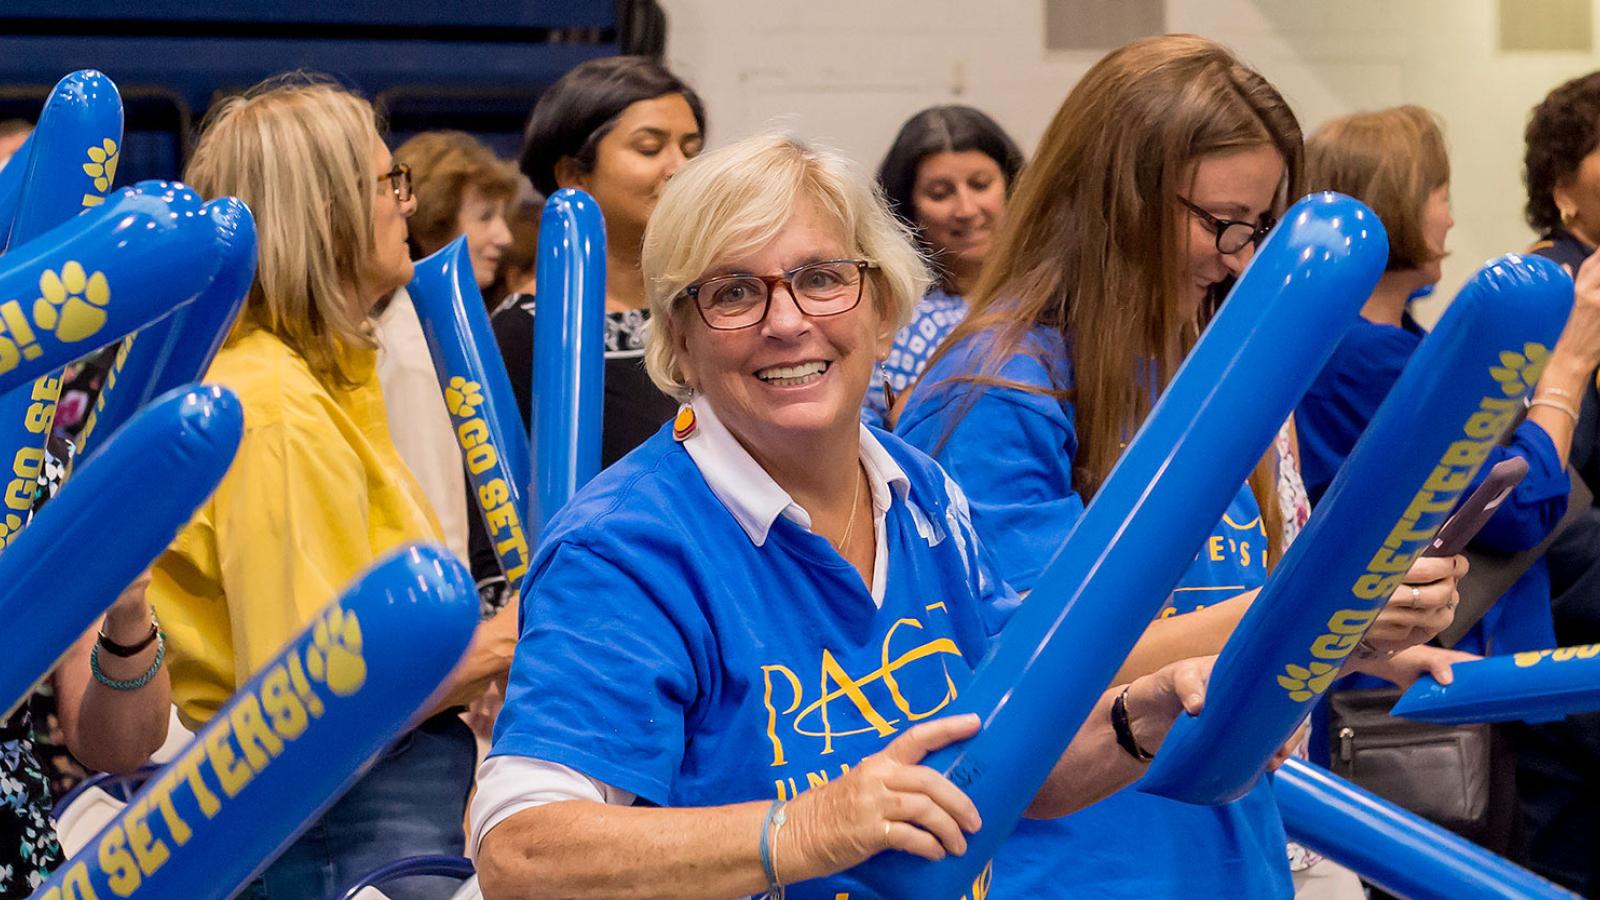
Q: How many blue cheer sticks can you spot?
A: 12